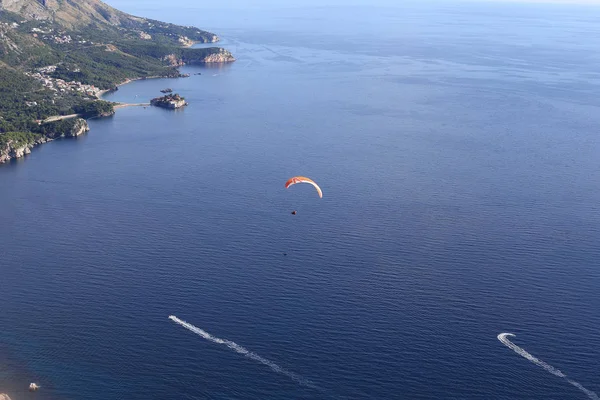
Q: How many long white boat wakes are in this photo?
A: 2